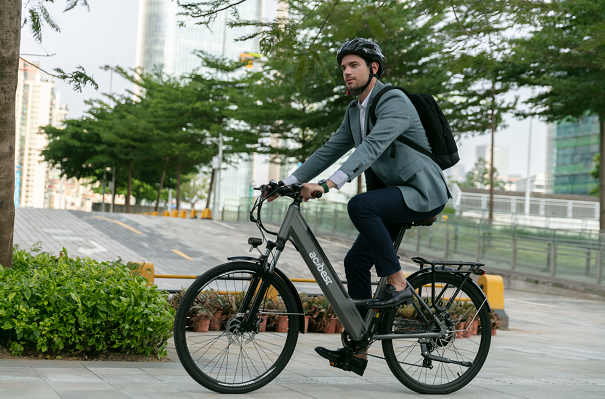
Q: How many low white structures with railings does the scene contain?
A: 1